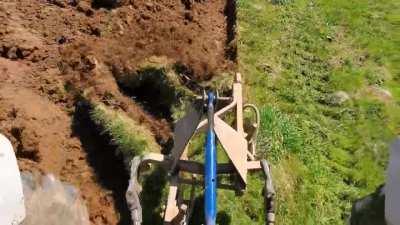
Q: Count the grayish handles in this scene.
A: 2